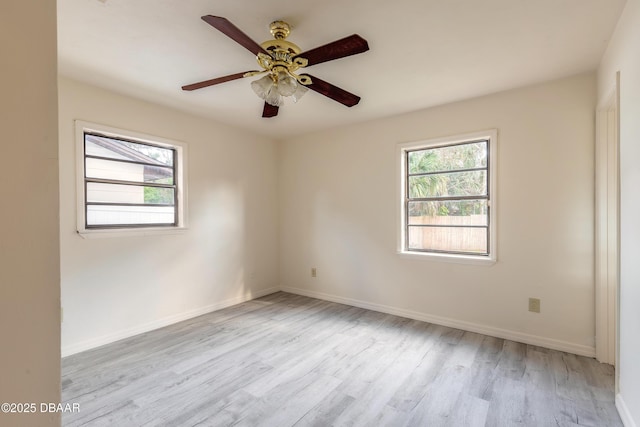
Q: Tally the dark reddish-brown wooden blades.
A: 5